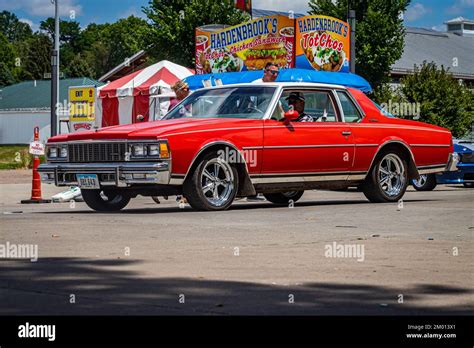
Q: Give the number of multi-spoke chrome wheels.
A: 2